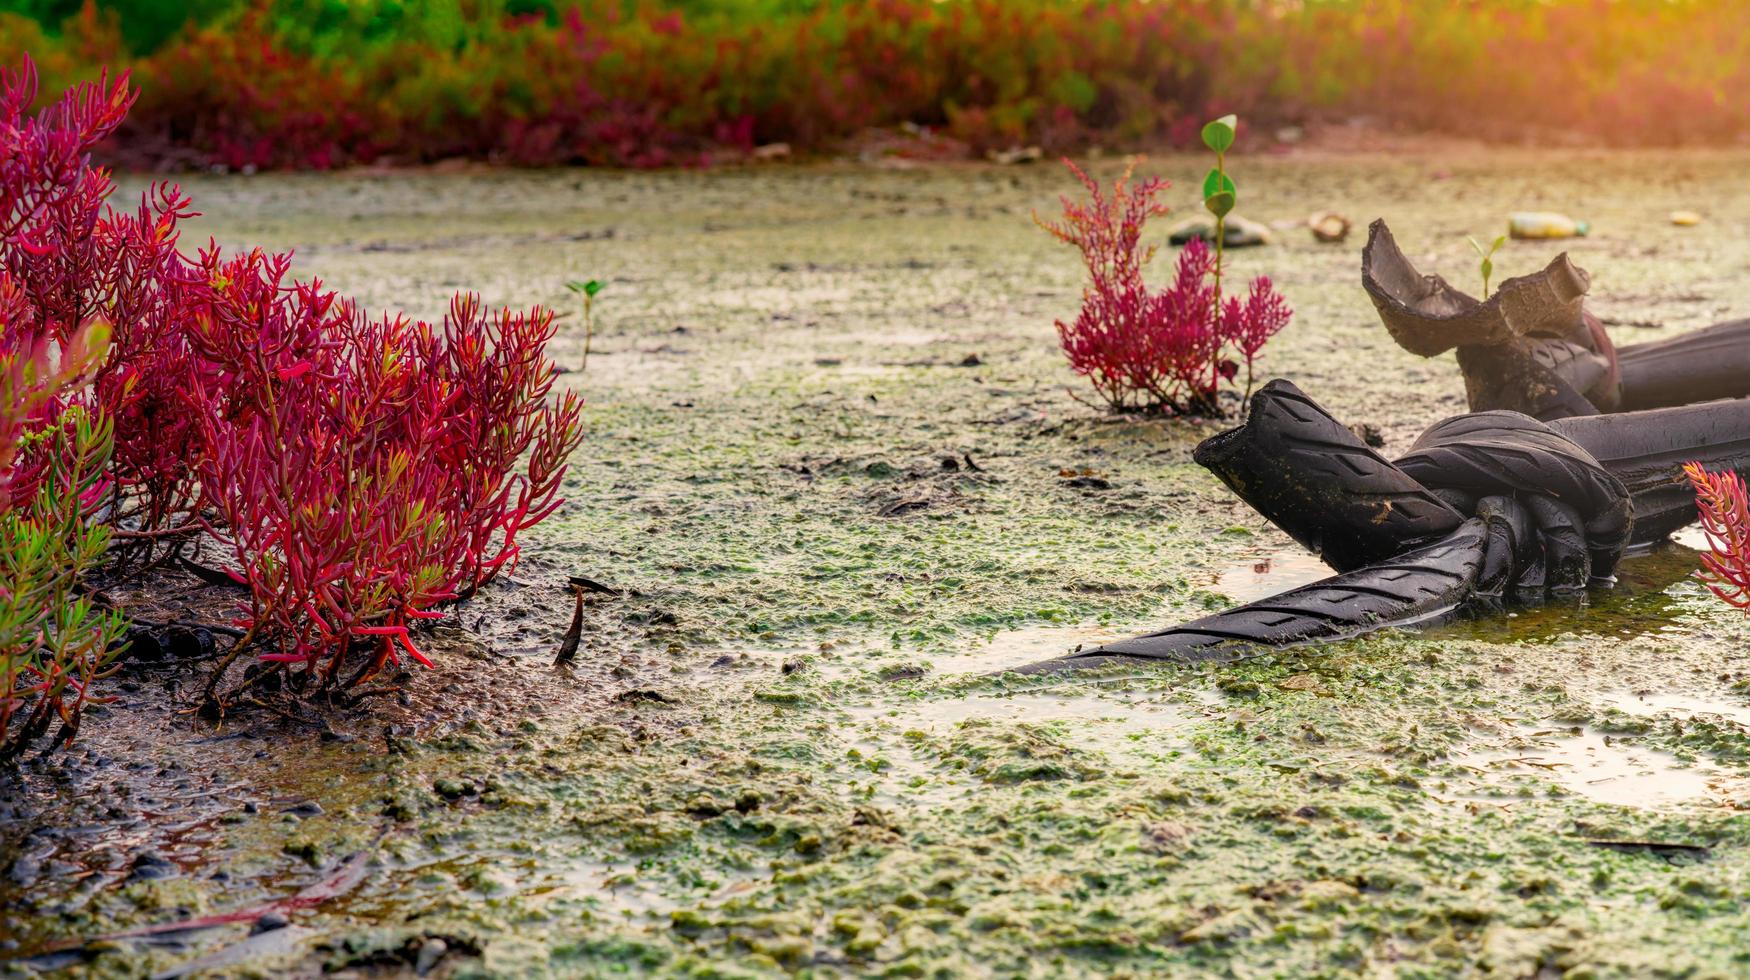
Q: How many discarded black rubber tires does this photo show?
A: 2